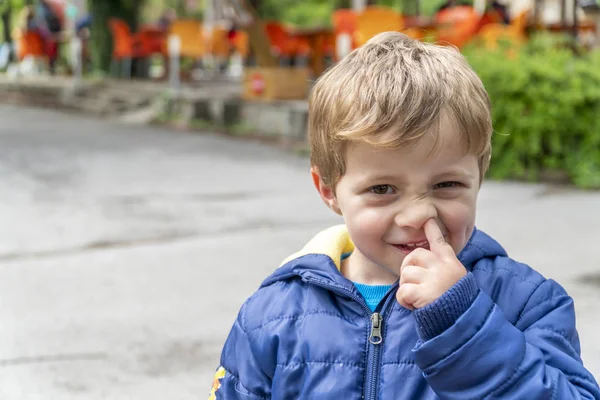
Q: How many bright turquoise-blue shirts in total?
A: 1